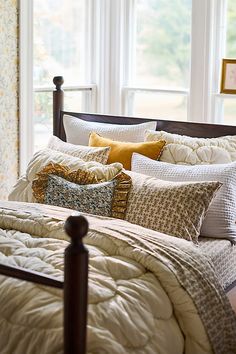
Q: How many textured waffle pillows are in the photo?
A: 2